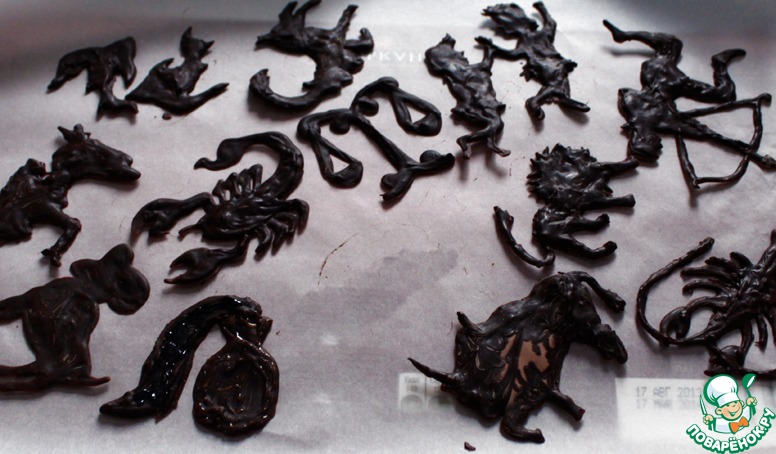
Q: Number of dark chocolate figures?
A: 12